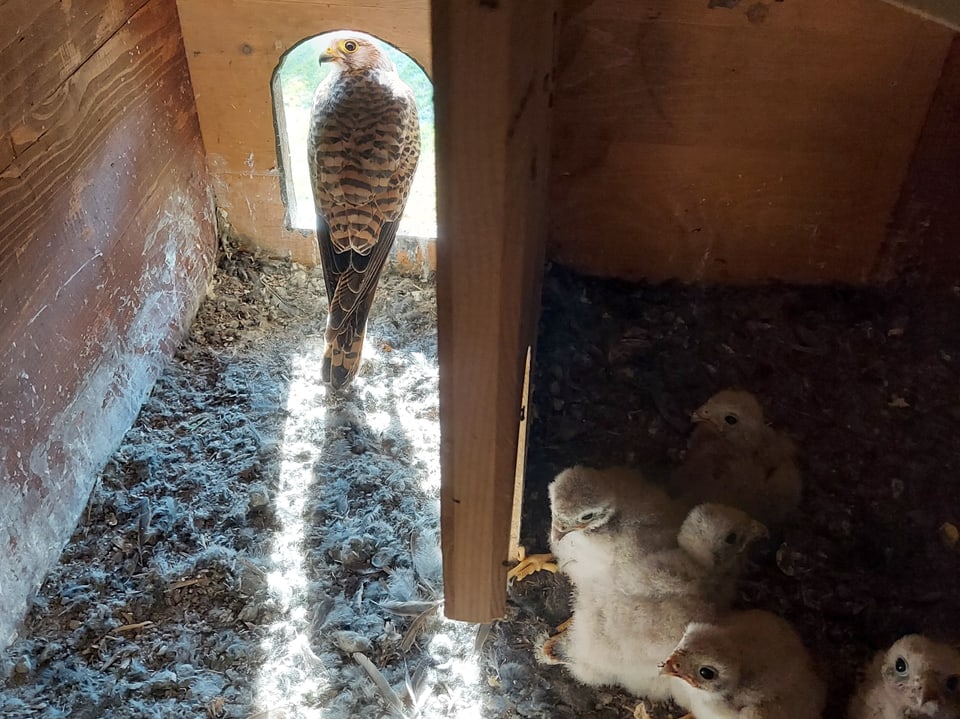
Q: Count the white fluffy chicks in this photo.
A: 5